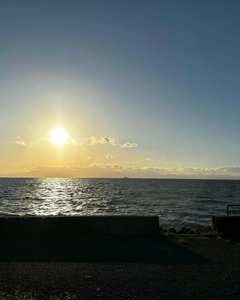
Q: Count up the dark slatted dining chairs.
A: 0